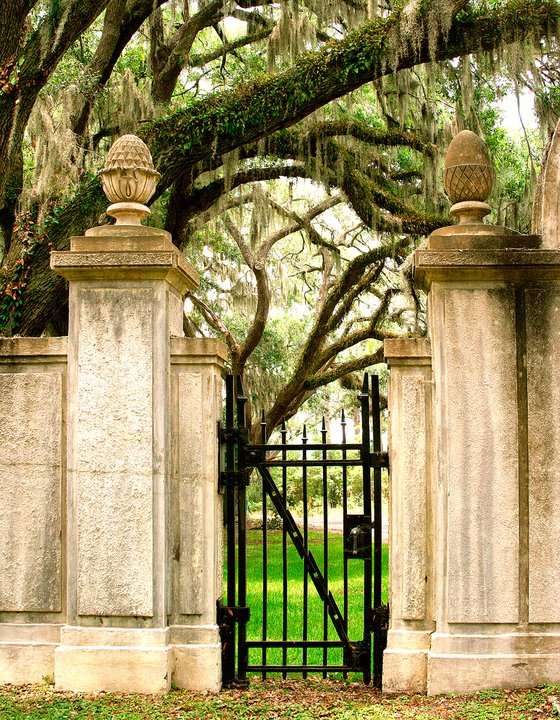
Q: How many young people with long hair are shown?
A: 0